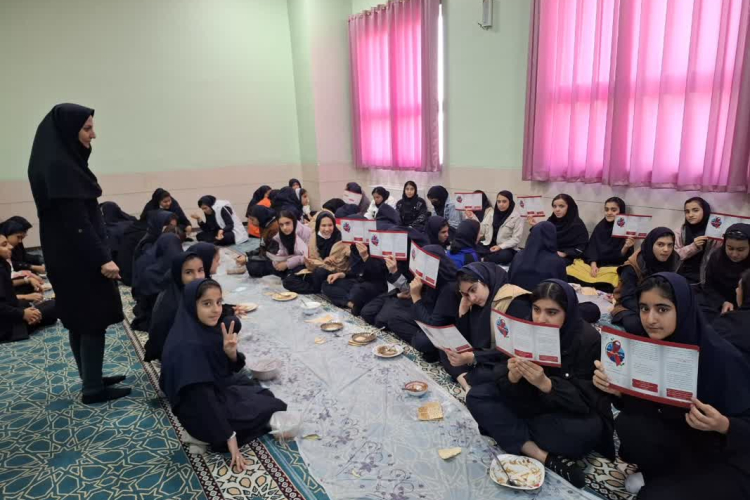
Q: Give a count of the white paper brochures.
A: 11